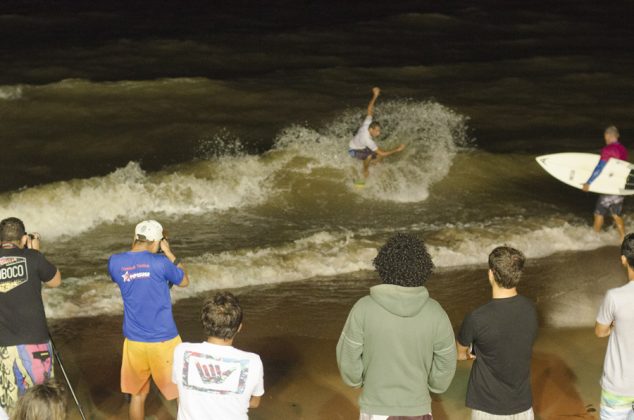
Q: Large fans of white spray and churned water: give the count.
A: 1